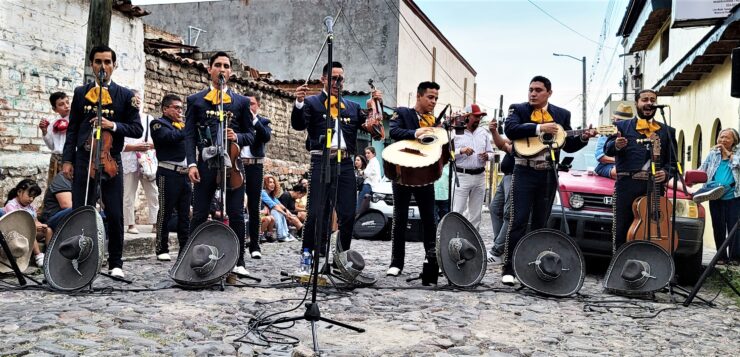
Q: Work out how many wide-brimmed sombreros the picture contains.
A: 7